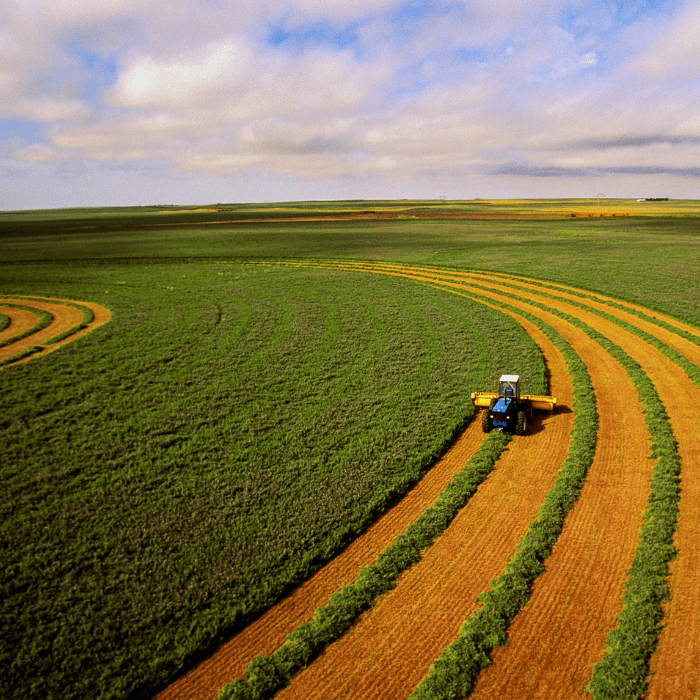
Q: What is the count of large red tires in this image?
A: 0